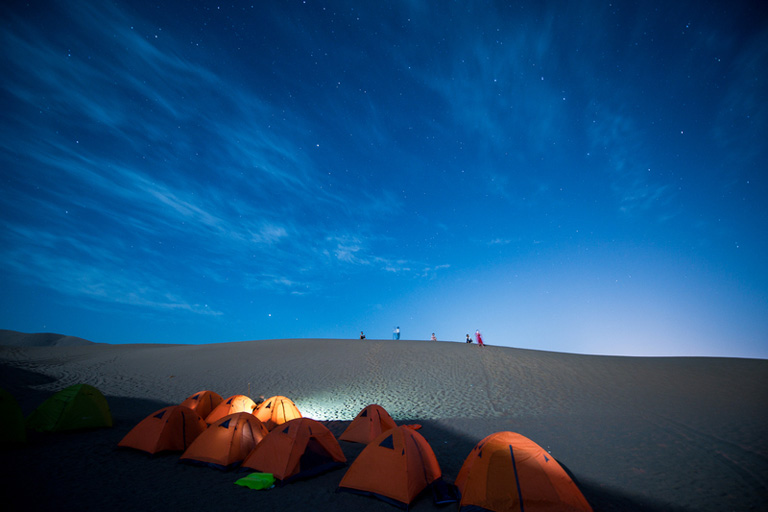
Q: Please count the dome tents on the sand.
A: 11